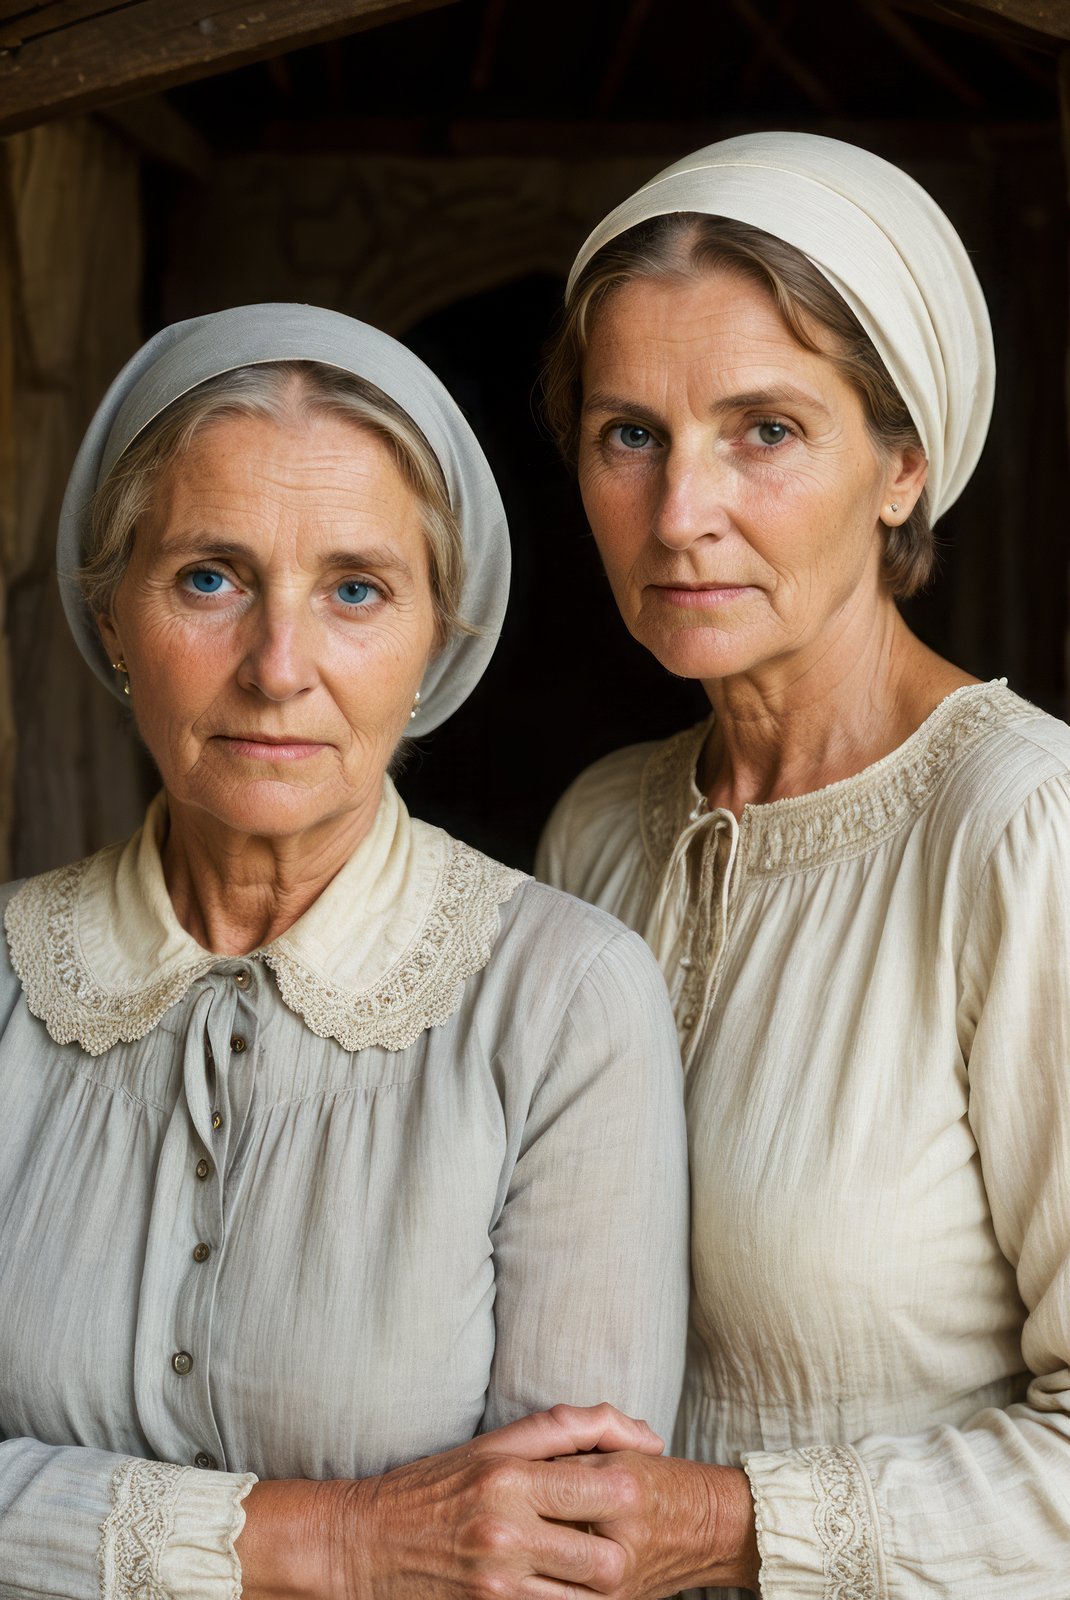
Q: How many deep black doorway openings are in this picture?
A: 1